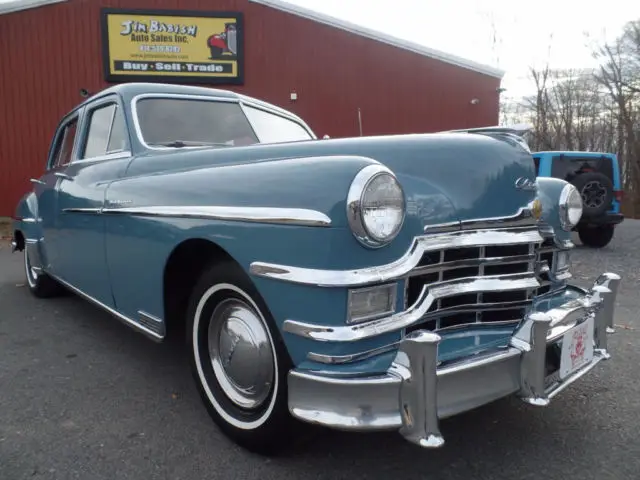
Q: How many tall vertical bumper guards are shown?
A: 4